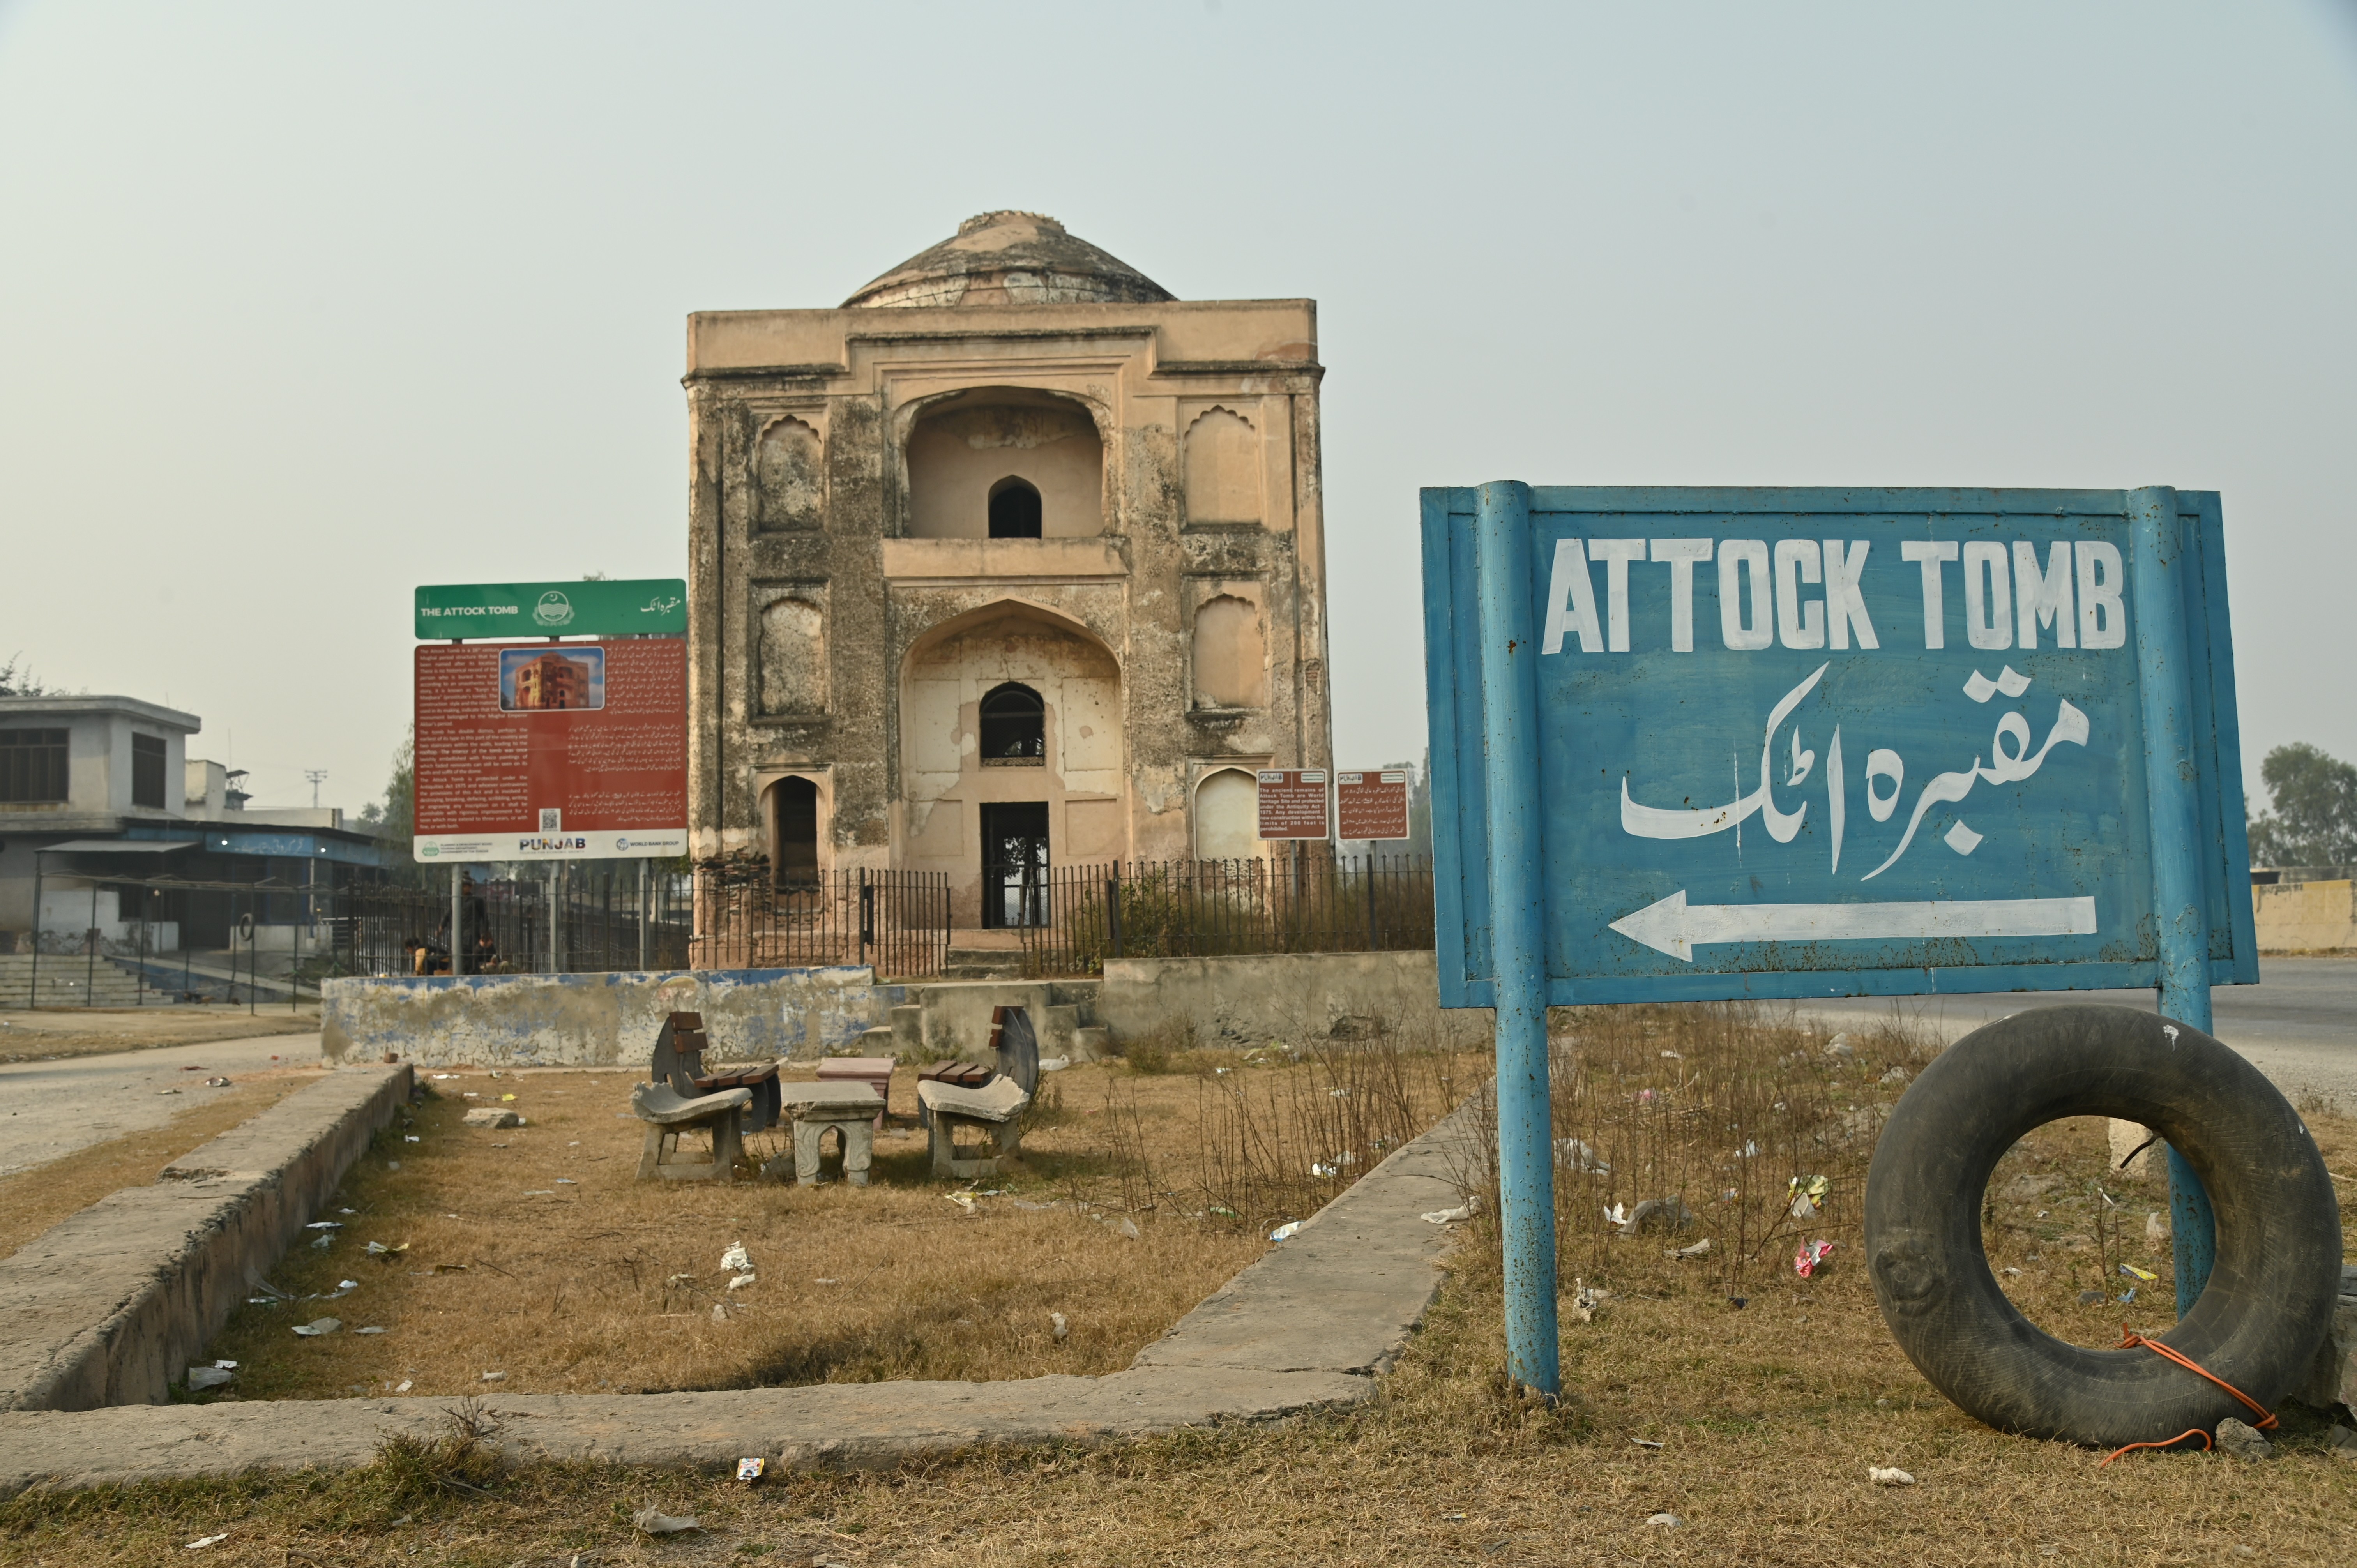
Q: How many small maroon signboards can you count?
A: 2